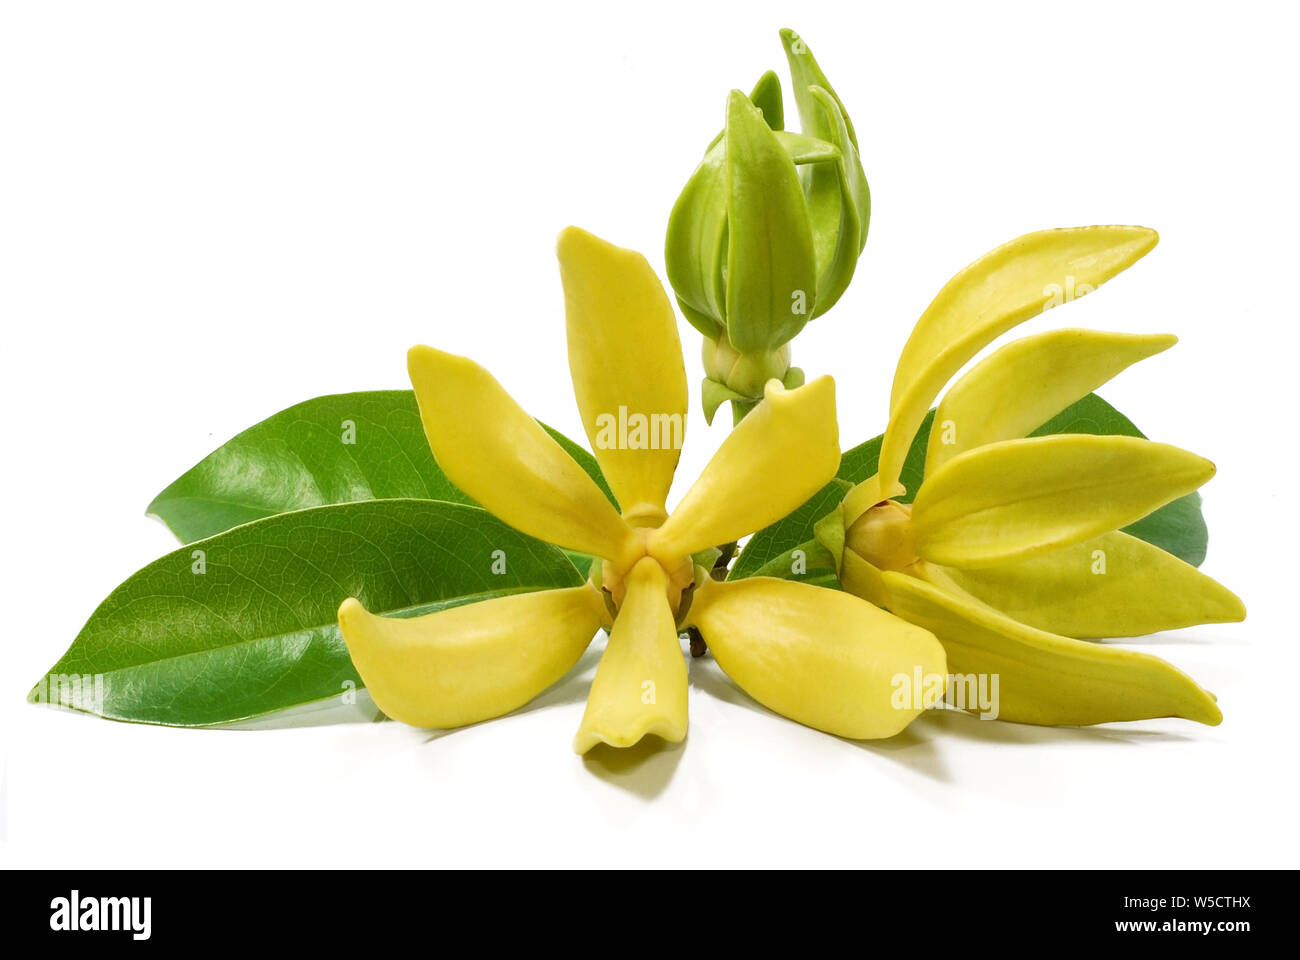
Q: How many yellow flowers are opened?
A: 2